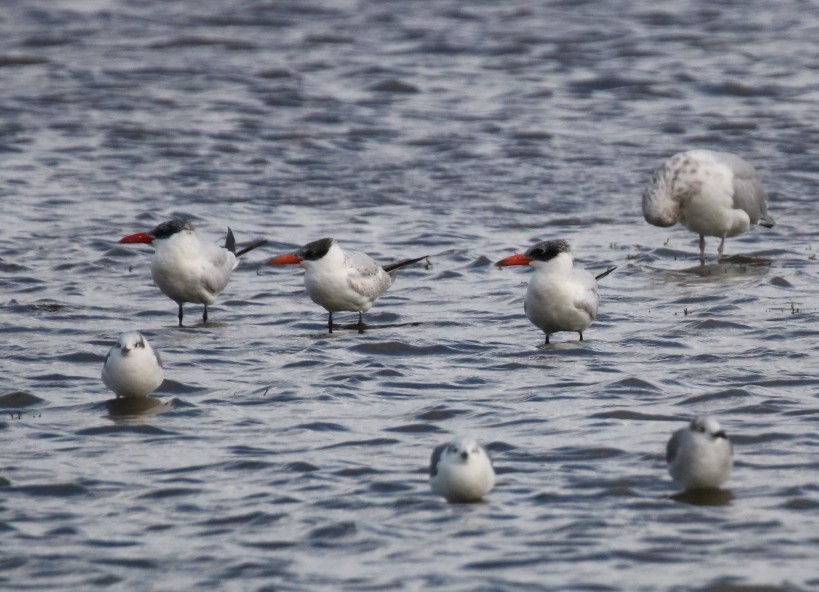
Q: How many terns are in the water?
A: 3